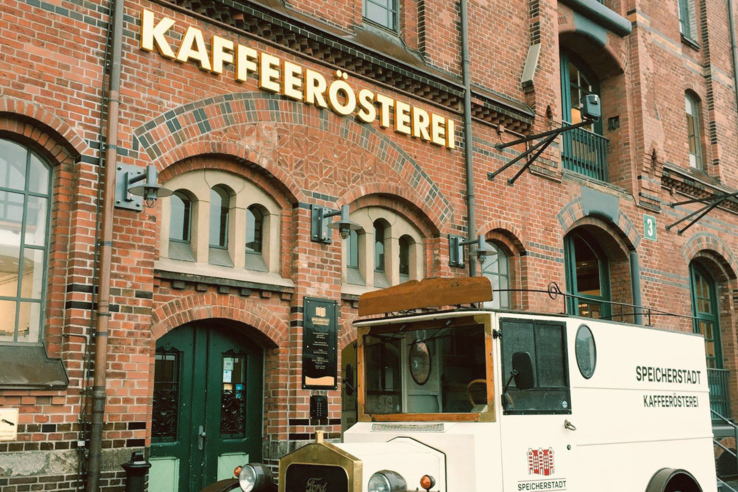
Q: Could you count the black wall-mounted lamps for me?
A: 3